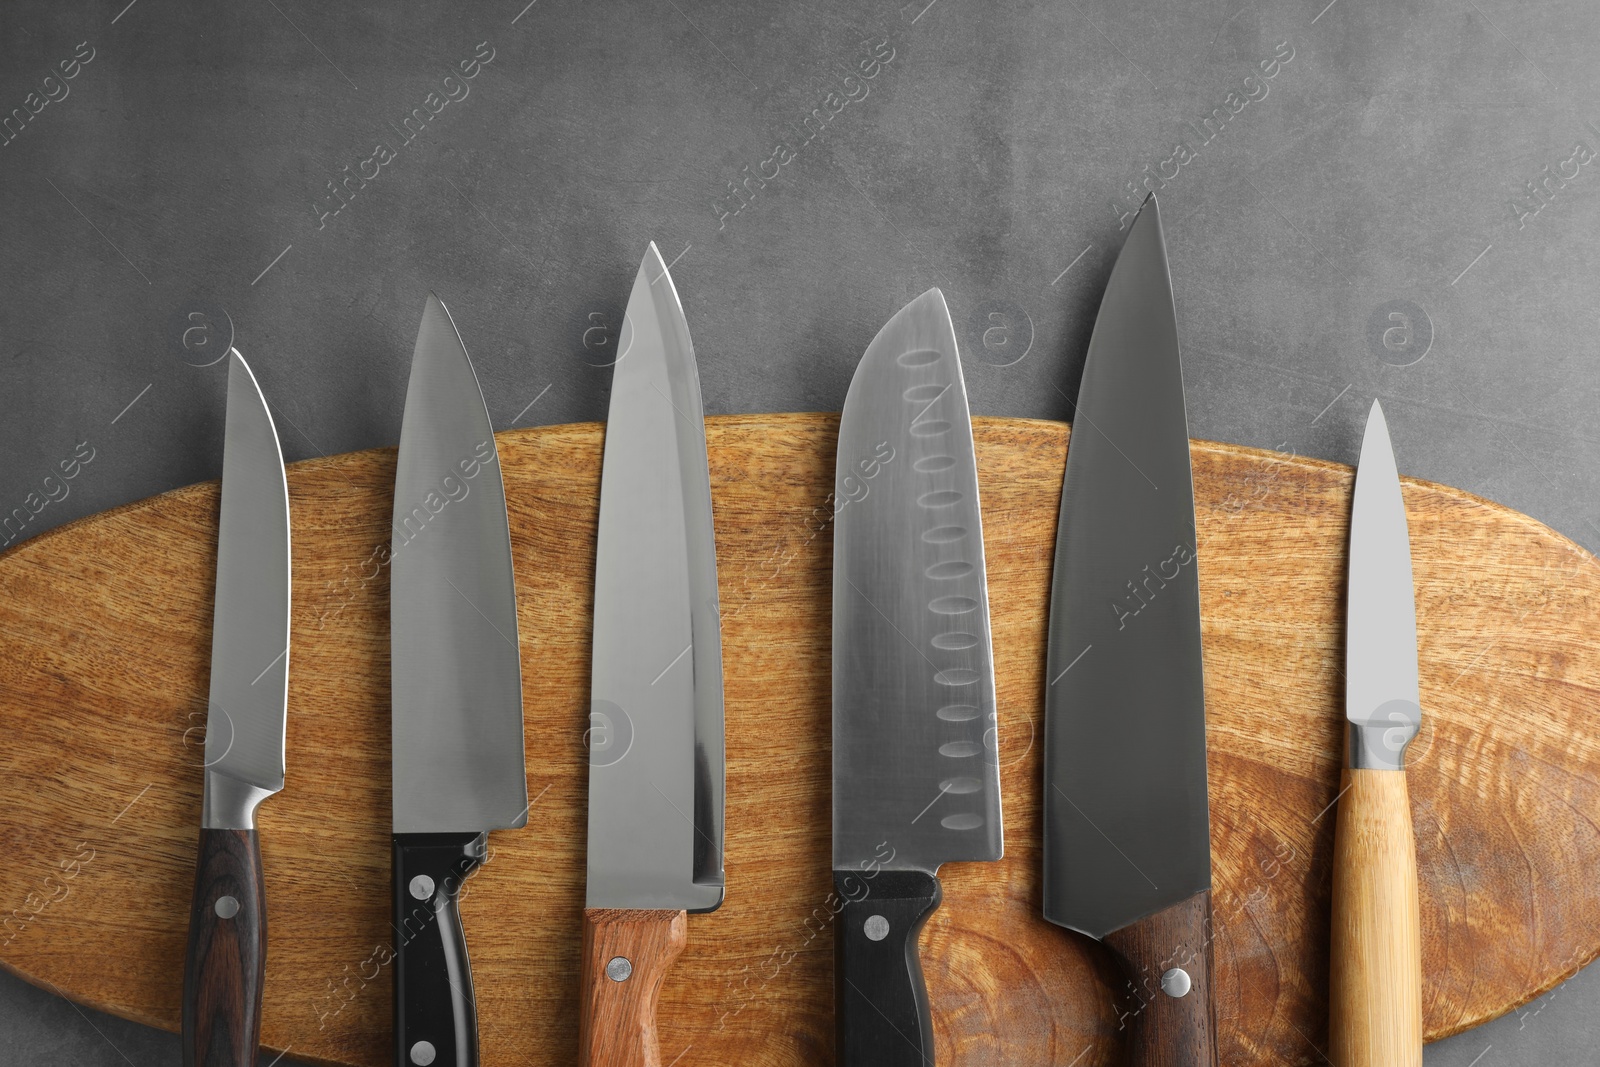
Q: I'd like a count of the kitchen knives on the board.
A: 6